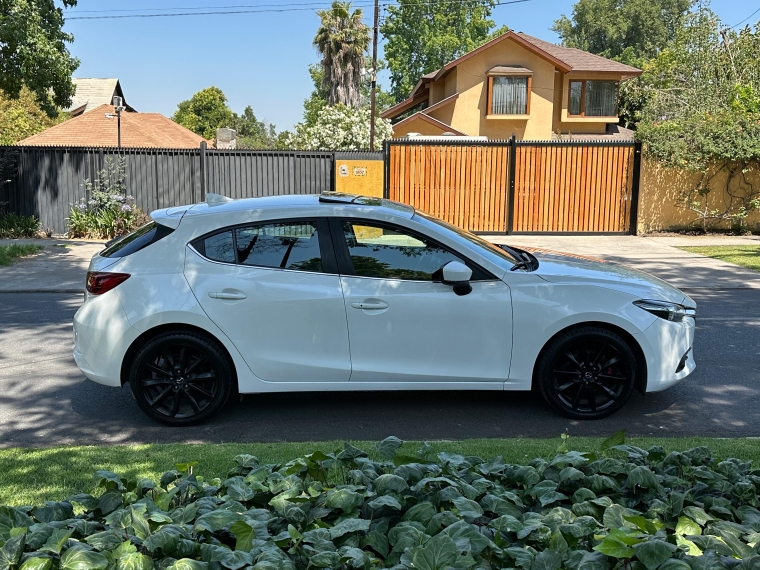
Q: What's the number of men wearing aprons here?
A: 0